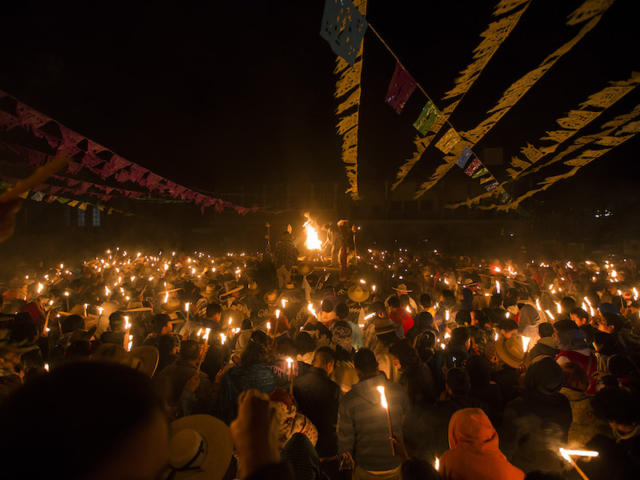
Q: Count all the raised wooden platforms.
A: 1